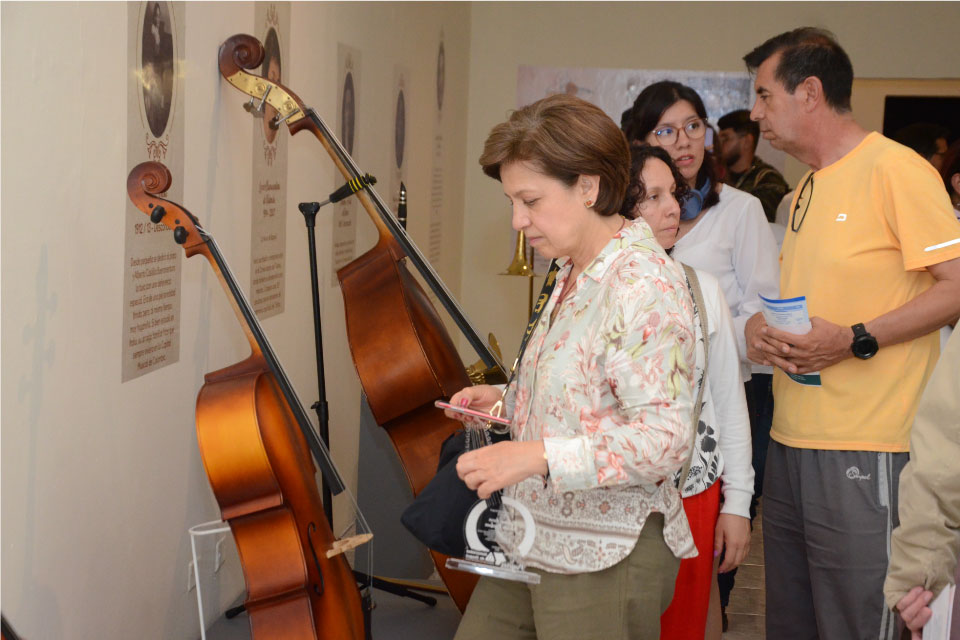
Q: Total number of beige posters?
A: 5